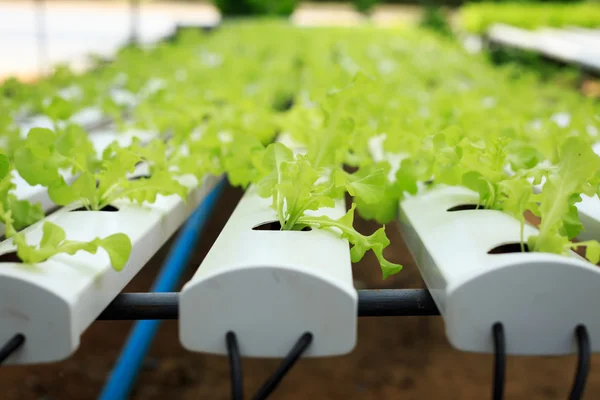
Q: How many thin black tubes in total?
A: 5